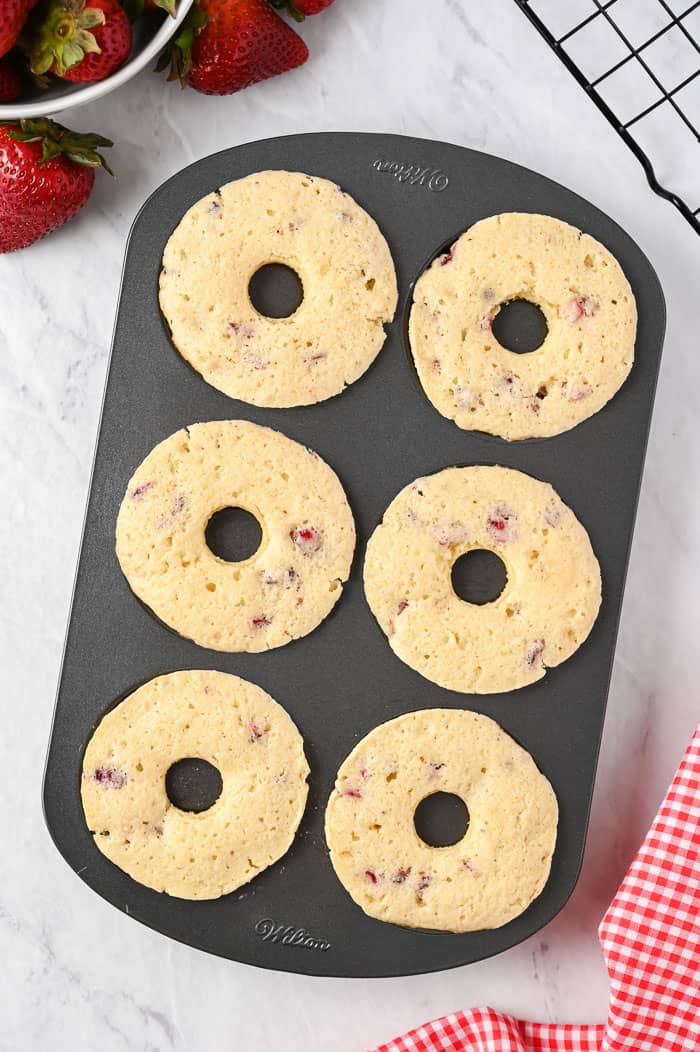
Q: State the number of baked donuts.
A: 6